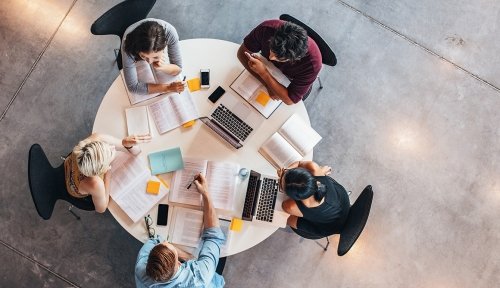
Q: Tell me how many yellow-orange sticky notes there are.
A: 5